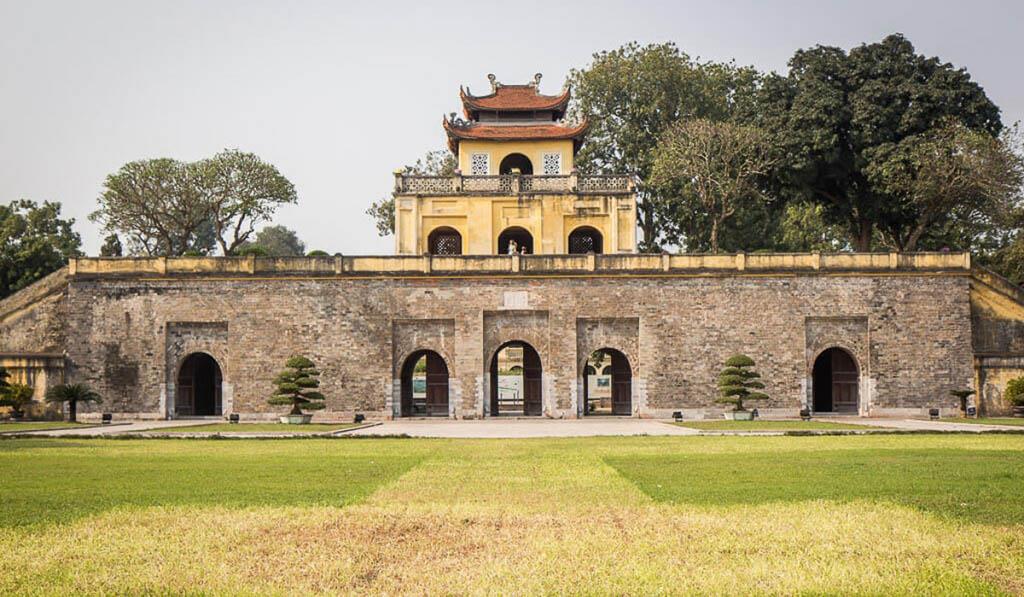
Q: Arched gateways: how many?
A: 5